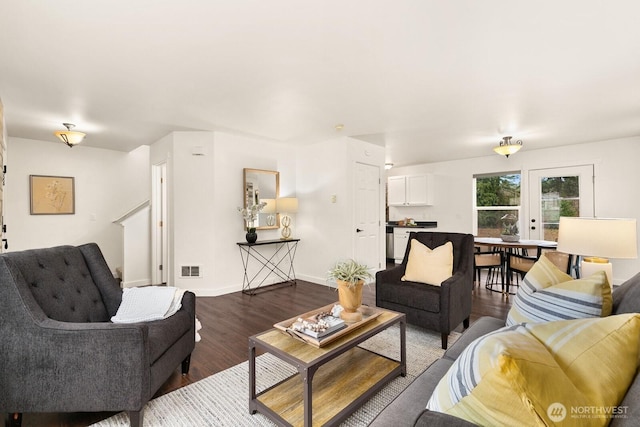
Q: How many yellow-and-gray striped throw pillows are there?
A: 2